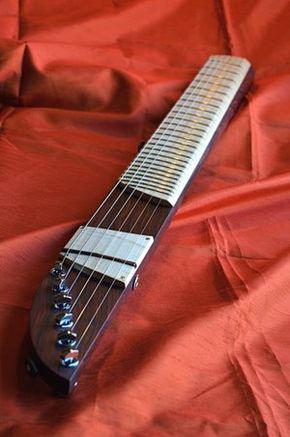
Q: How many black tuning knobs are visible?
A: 6